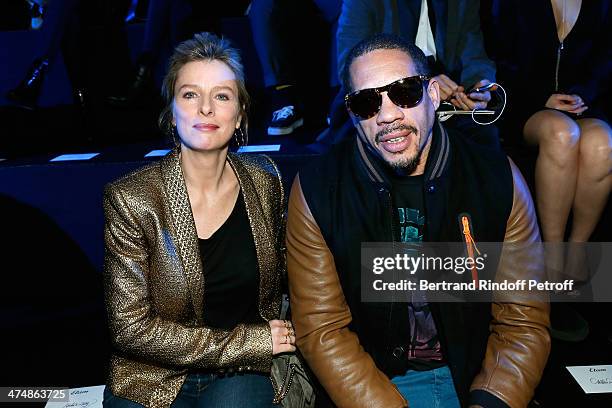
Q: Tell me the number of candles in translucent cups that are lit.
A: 0